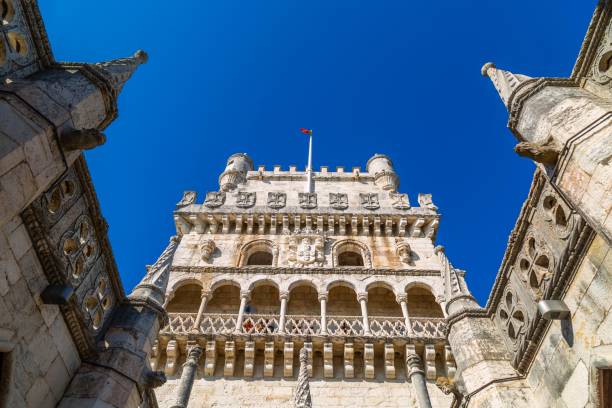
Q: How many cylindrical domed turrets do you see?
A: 2